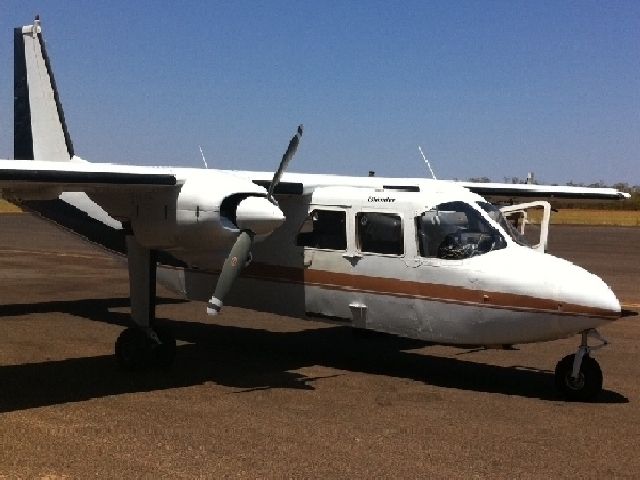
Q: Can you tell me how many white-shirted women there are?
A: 0